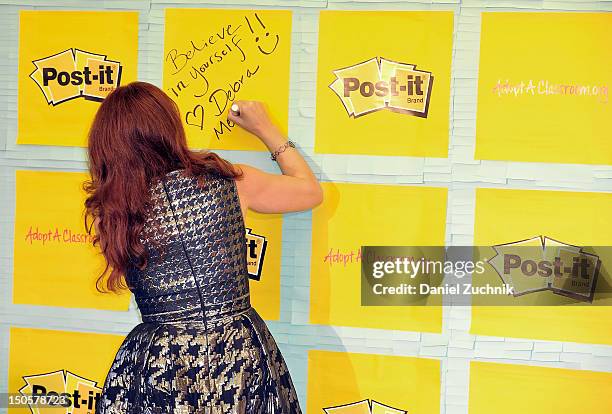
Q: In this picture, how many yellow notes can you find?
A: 11